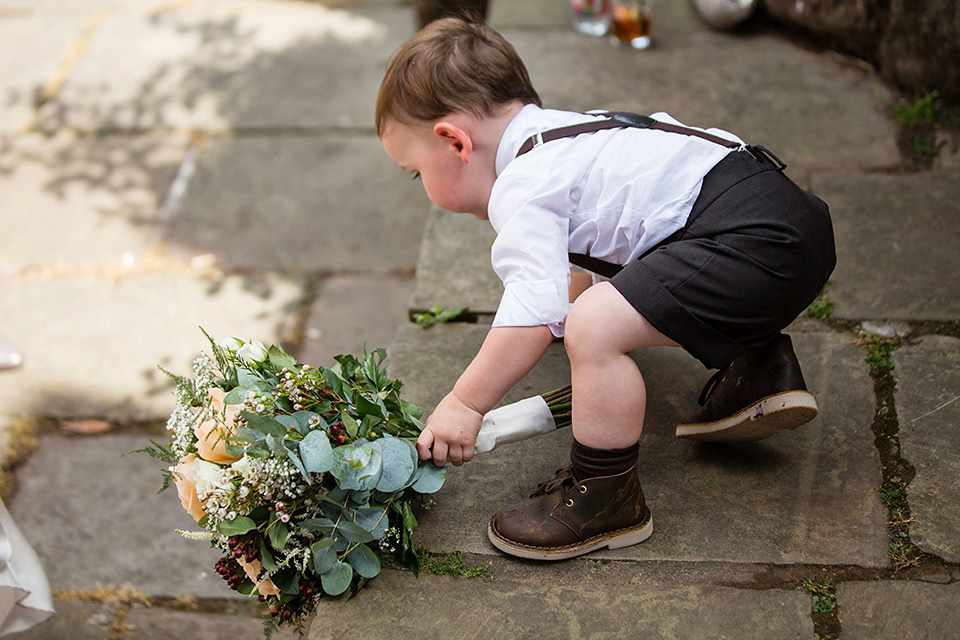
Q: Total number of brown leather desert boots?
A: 2